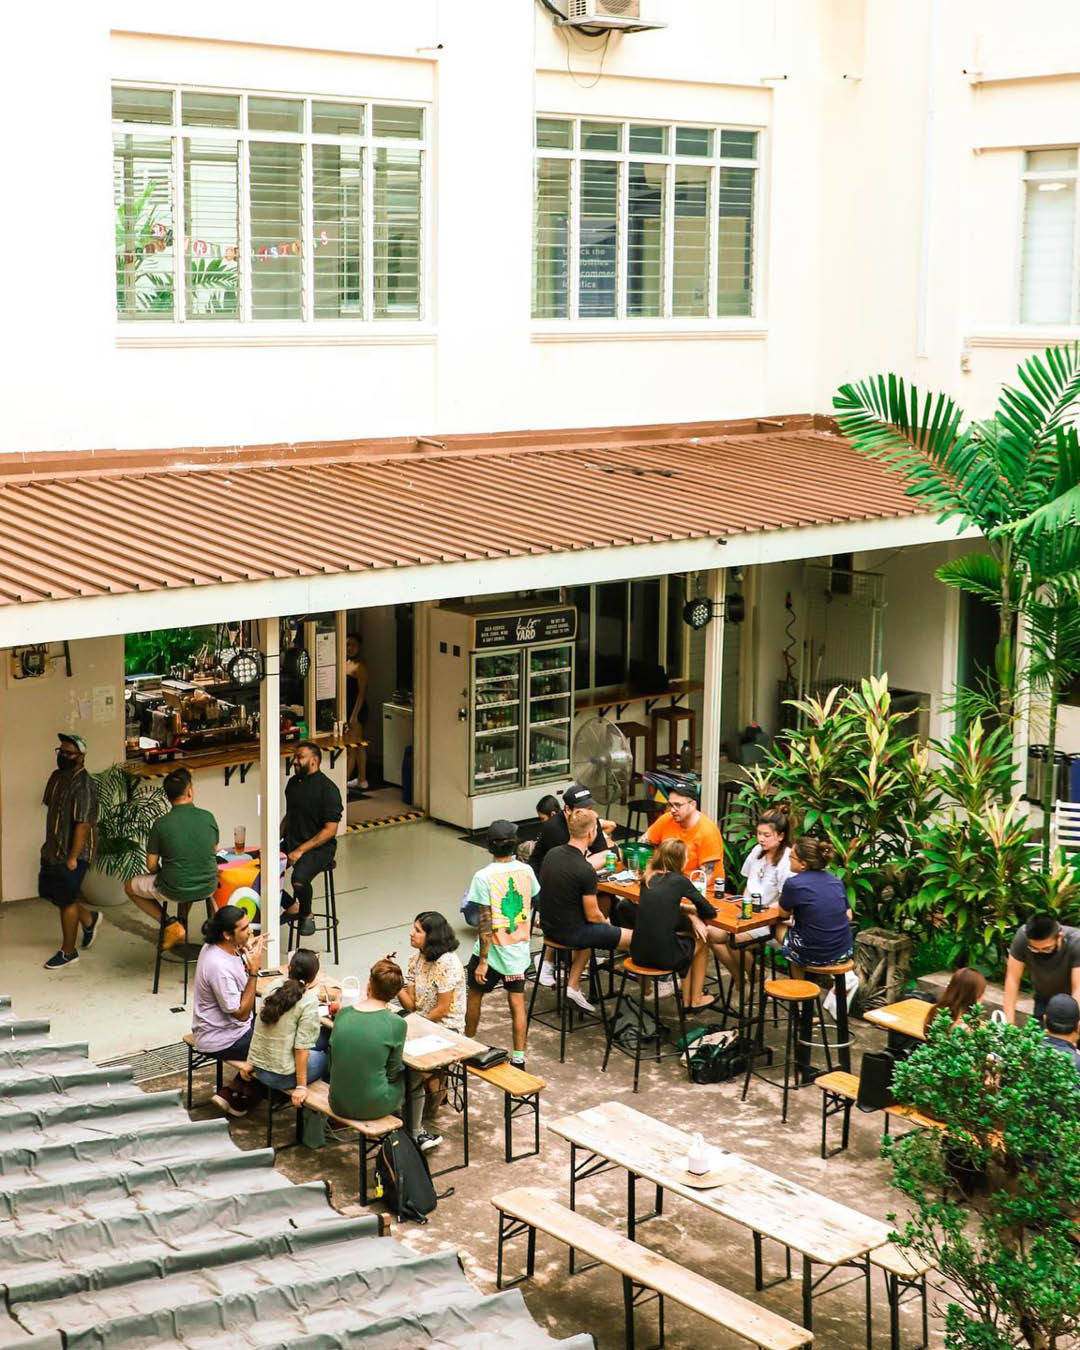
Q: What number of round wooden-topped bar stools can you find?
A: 4